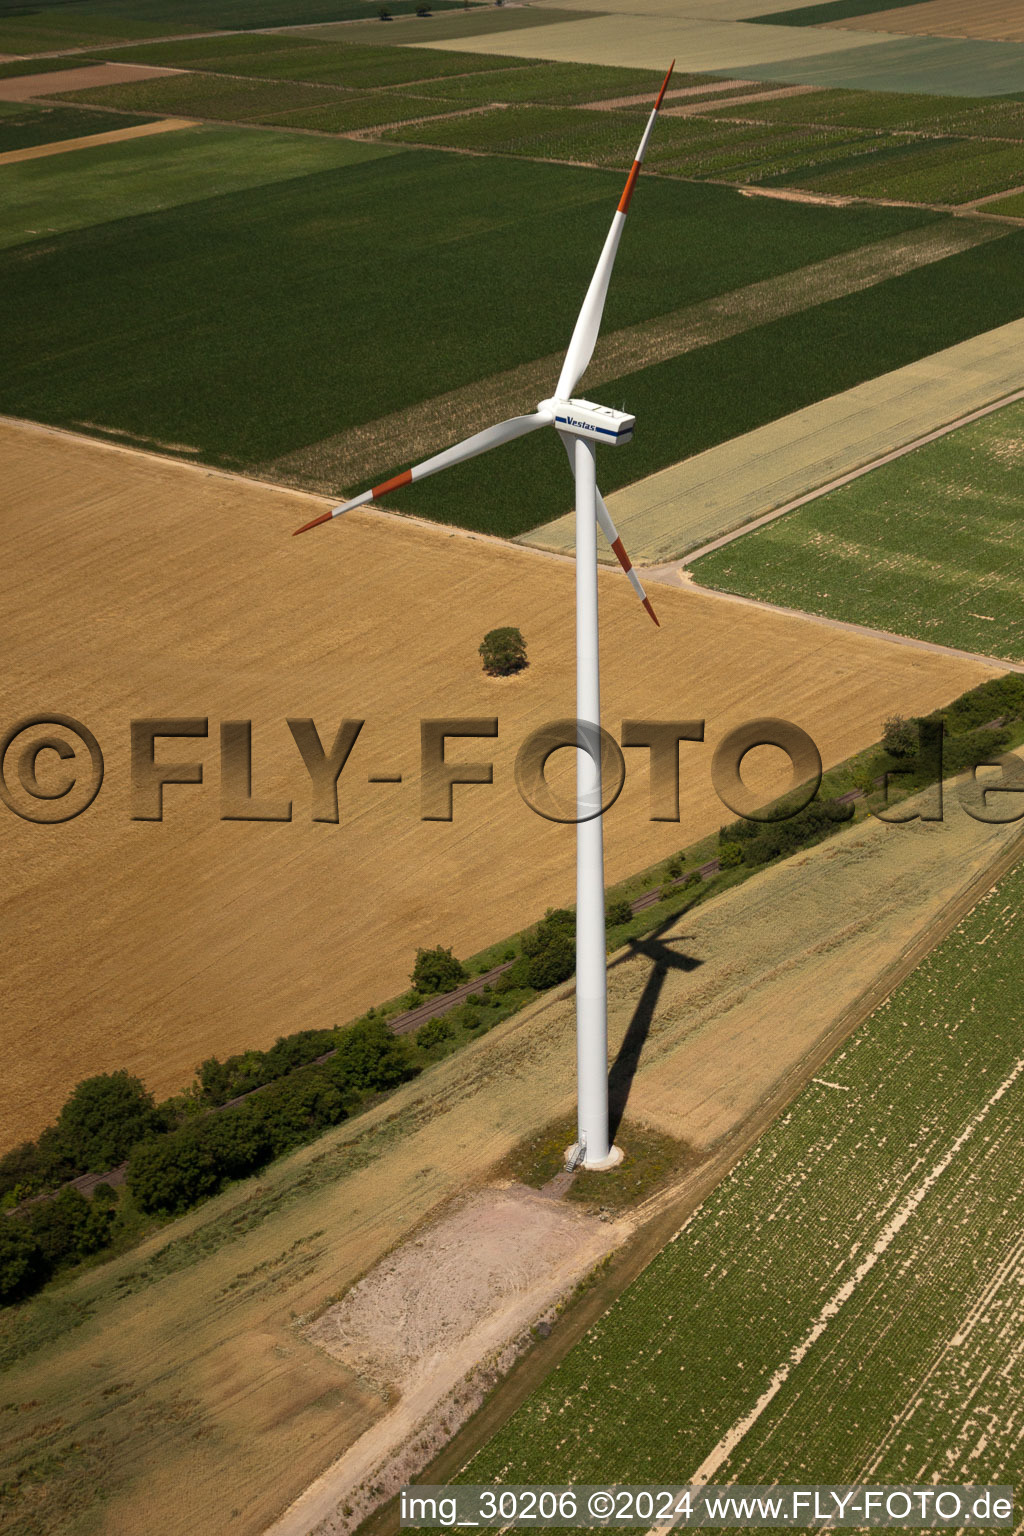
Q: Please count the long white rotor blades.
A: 3